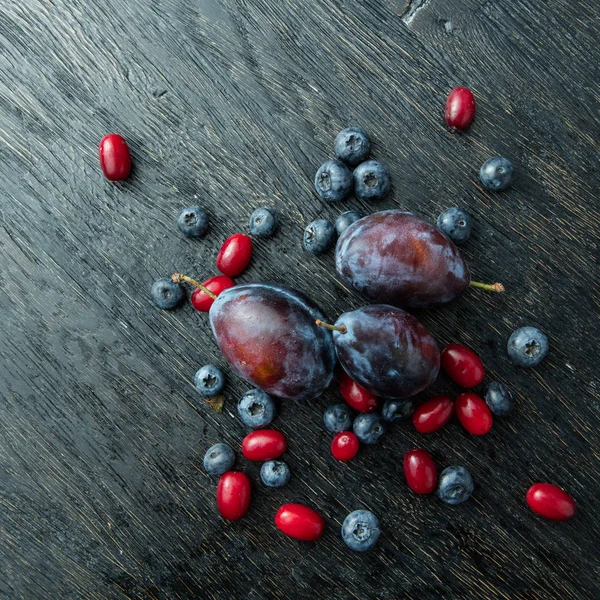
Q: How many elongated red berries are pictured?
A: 14